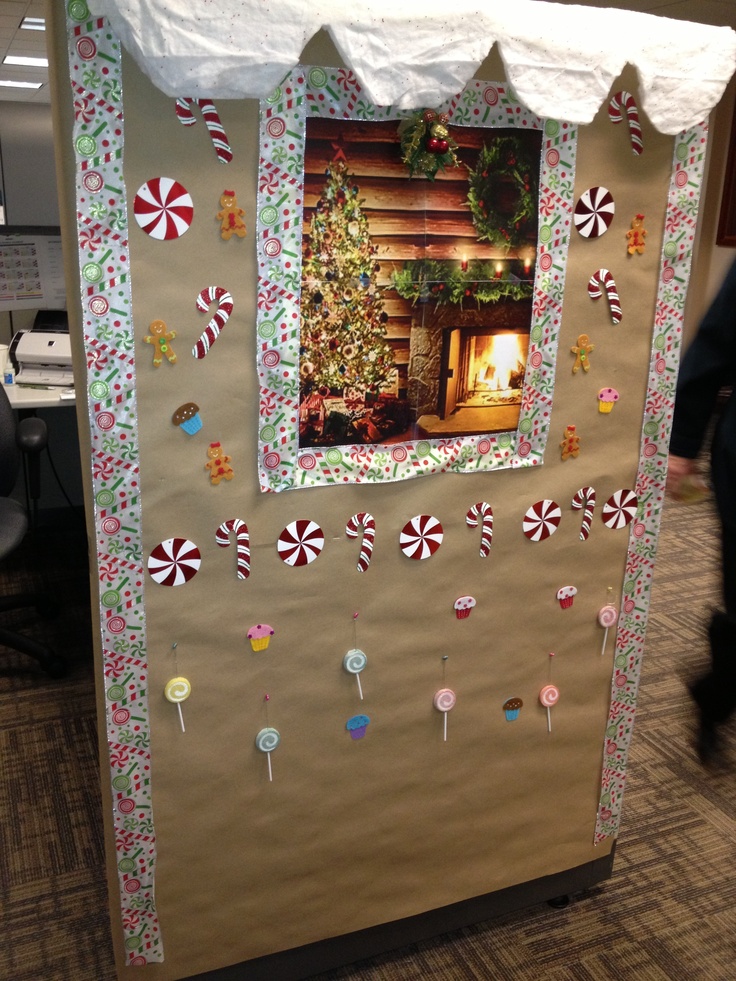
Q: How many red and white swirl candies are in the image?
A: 7